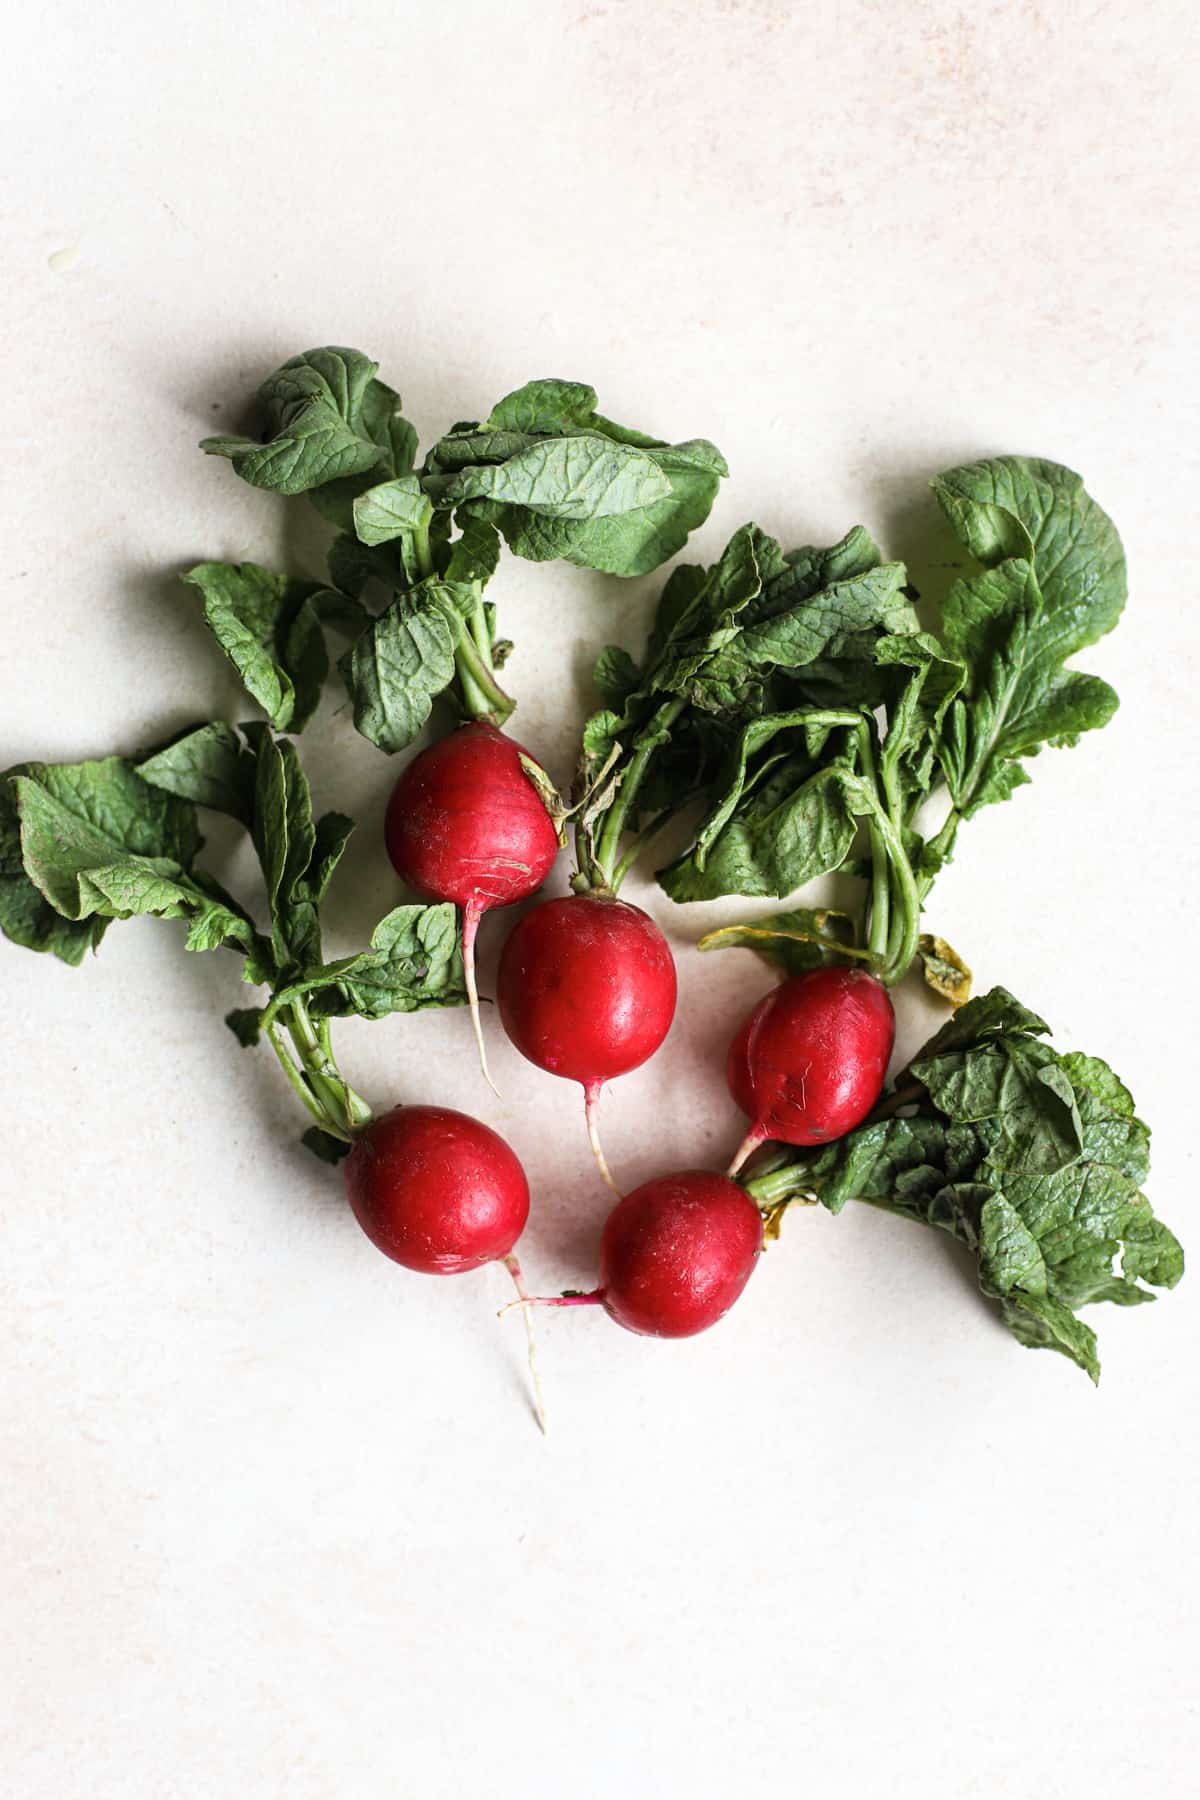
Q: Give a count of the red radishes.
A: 5